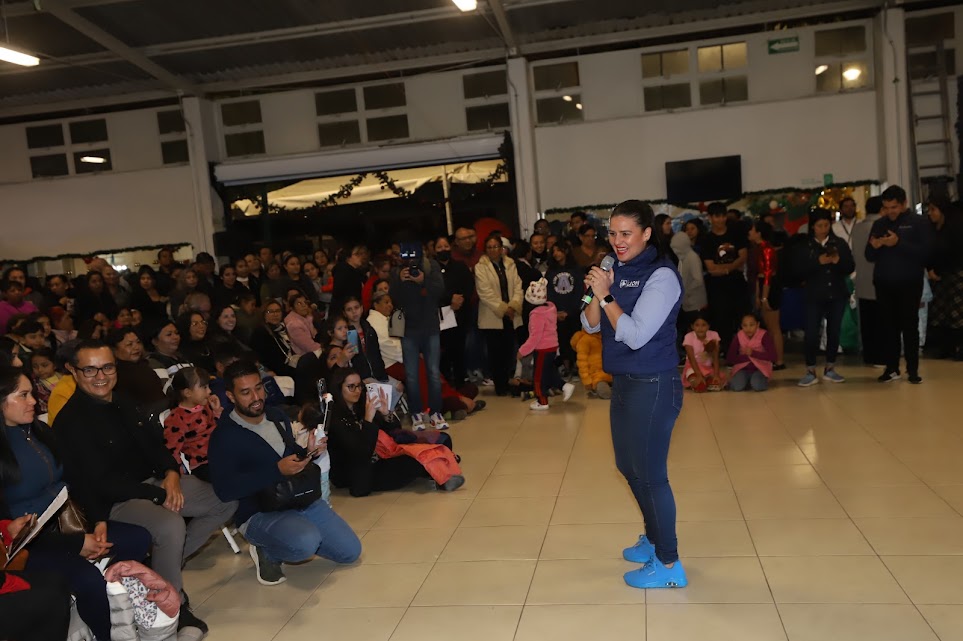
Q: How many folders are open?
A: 1